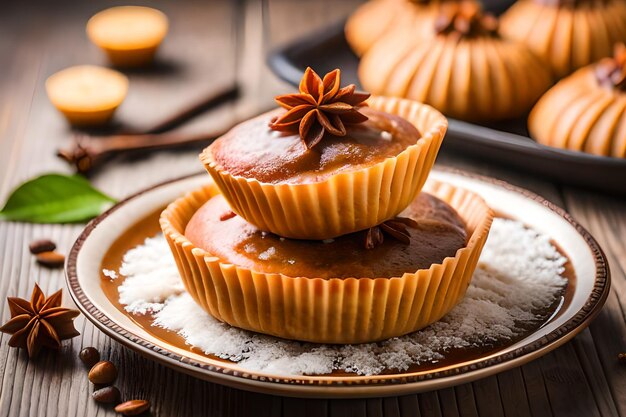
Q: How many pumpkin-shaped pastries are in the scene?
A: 4